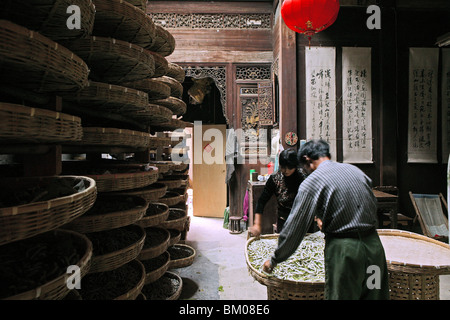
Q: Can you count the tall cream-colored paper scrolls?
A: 4